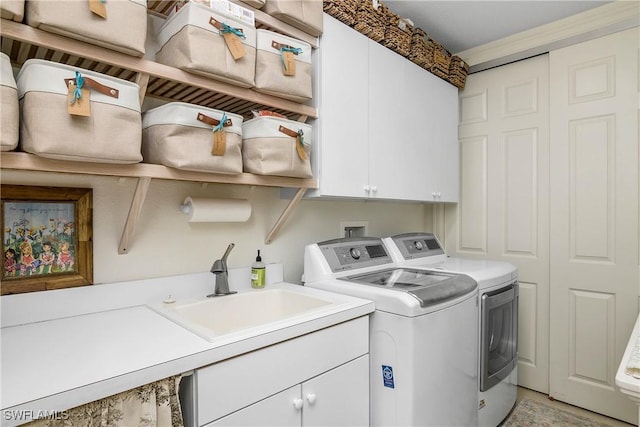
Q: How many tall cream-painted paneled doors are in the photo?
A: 2